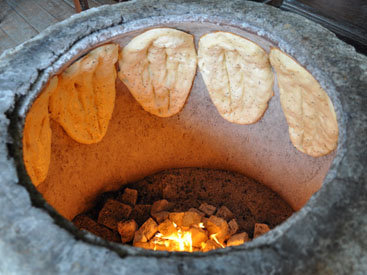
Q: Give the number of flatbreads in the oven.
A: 5